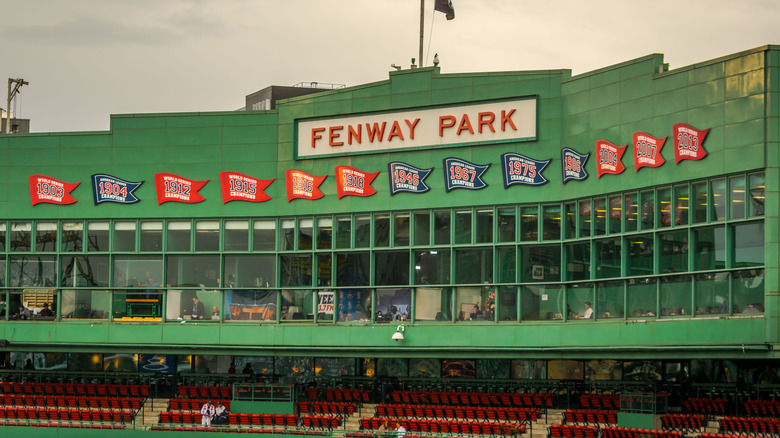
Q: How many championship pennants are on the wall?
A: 13